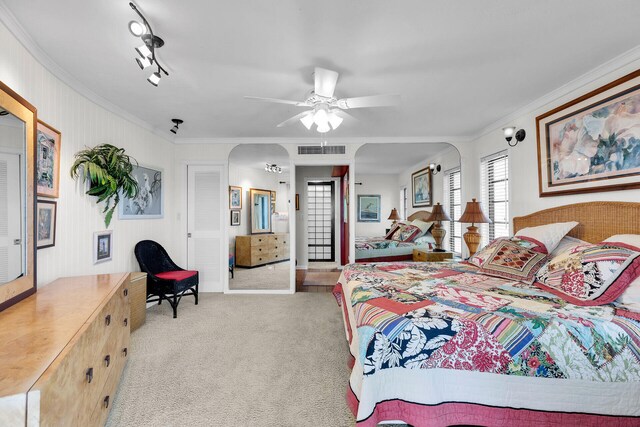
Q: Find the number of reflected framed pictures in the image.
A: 4